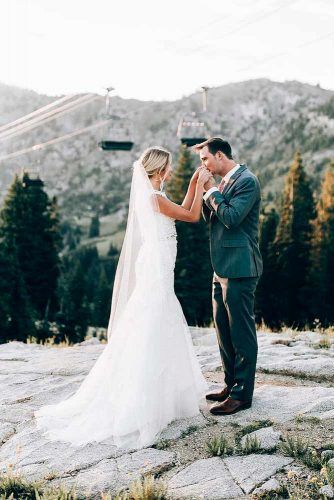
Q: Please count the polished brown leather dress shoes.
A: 2